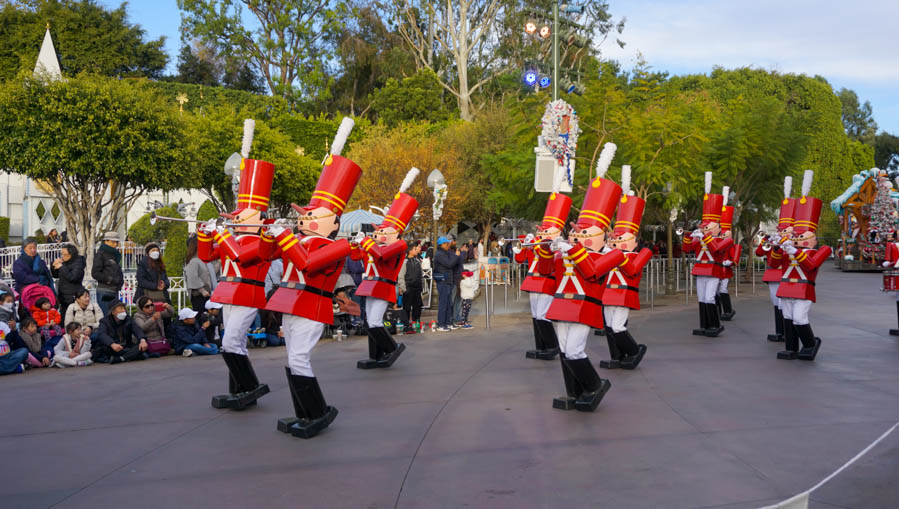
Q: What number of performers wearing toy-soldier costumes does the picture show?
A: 11